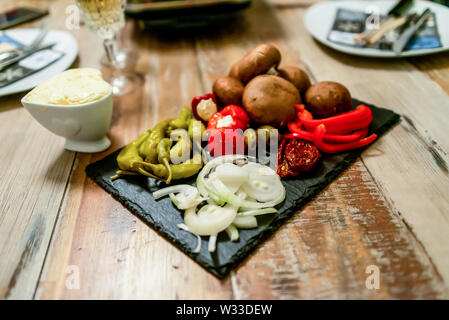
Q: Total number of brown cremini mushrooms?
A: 5